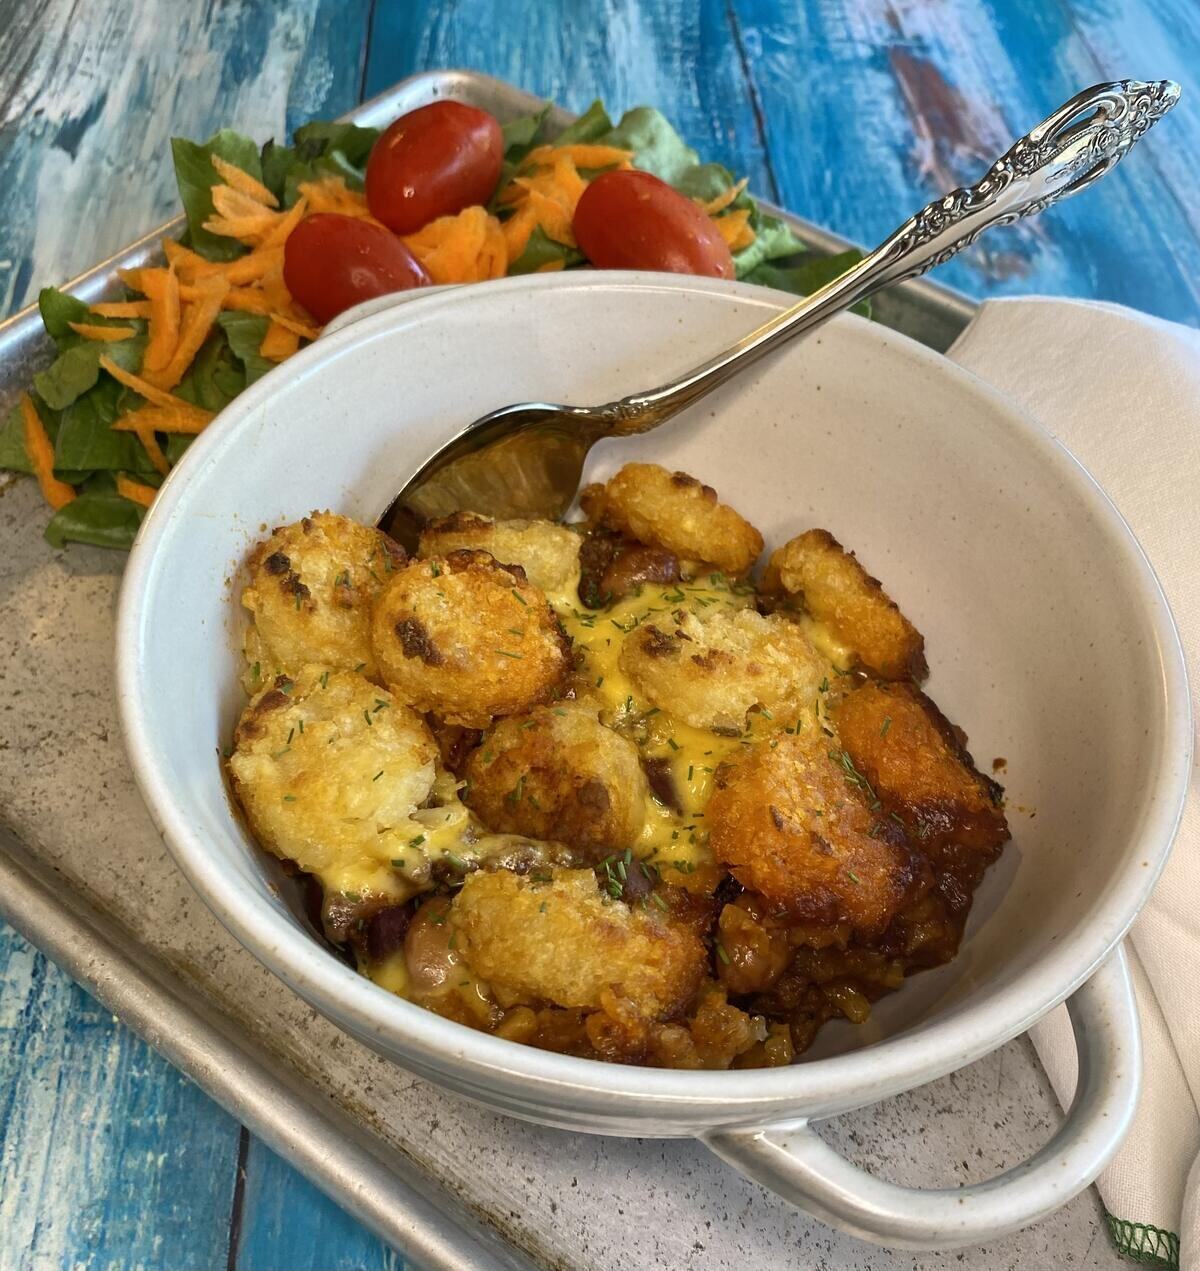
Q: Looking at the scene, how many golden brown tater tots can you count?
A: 11